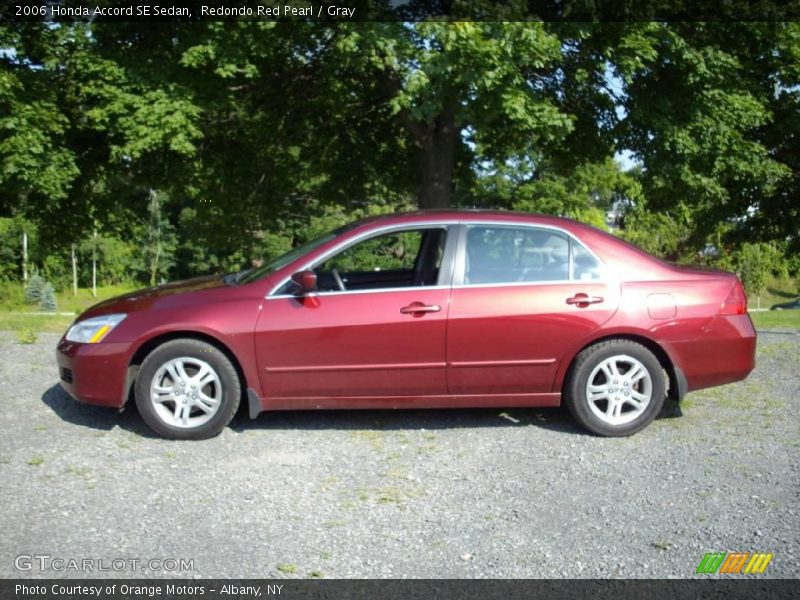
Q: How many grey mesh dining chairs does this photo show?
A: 0